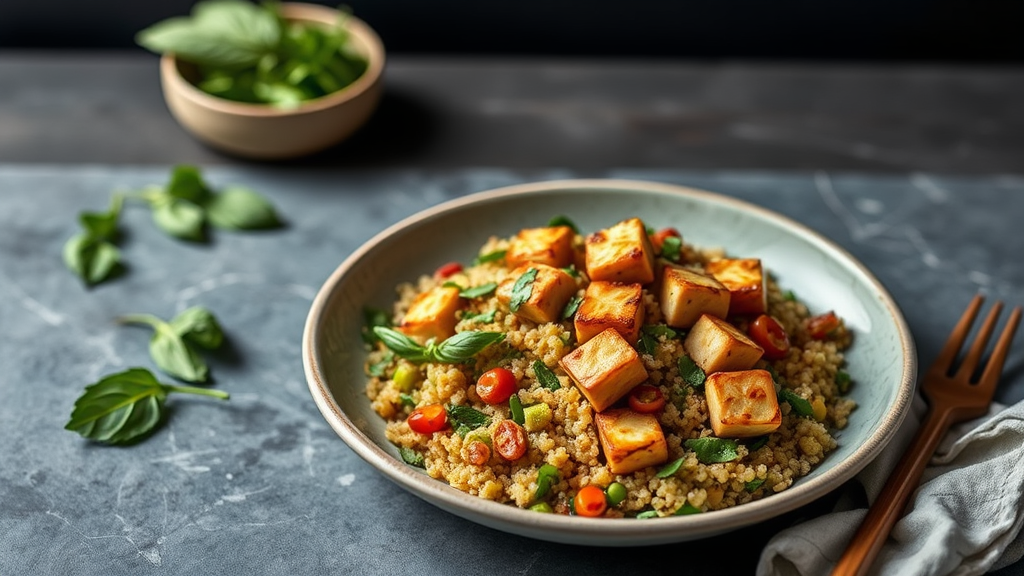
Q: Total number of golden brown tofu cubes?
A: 11